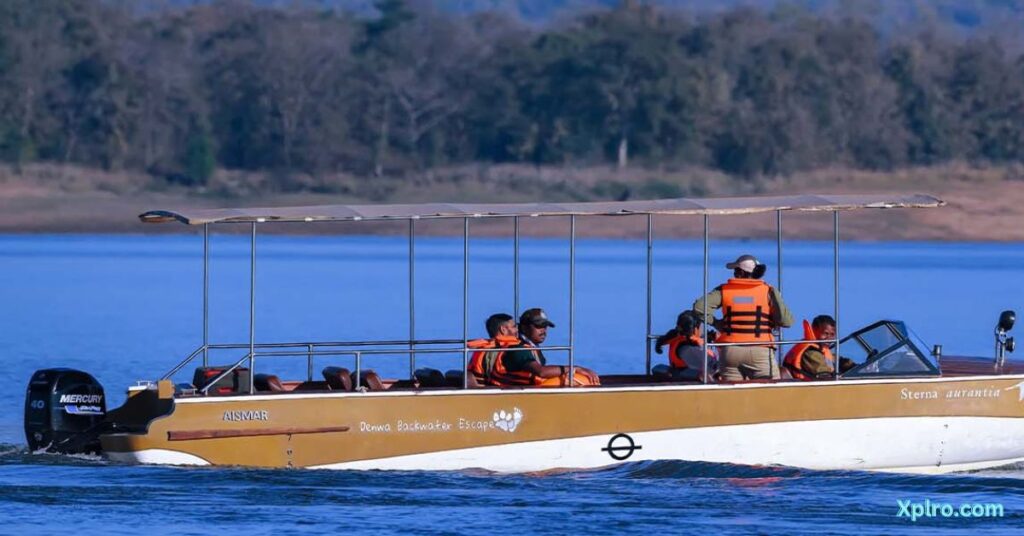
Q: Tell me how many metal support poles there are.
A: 10